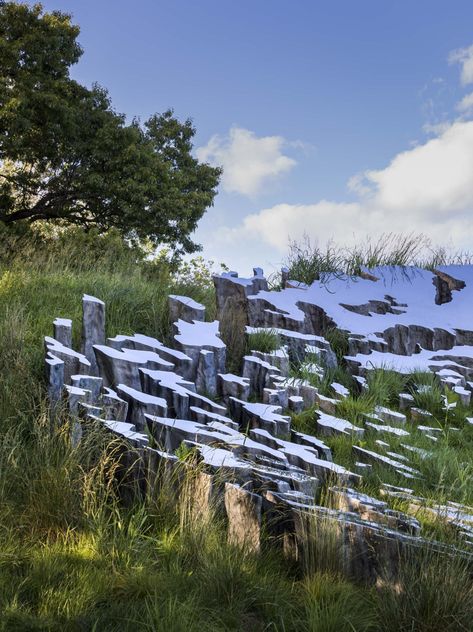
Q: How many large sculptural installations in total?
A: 1